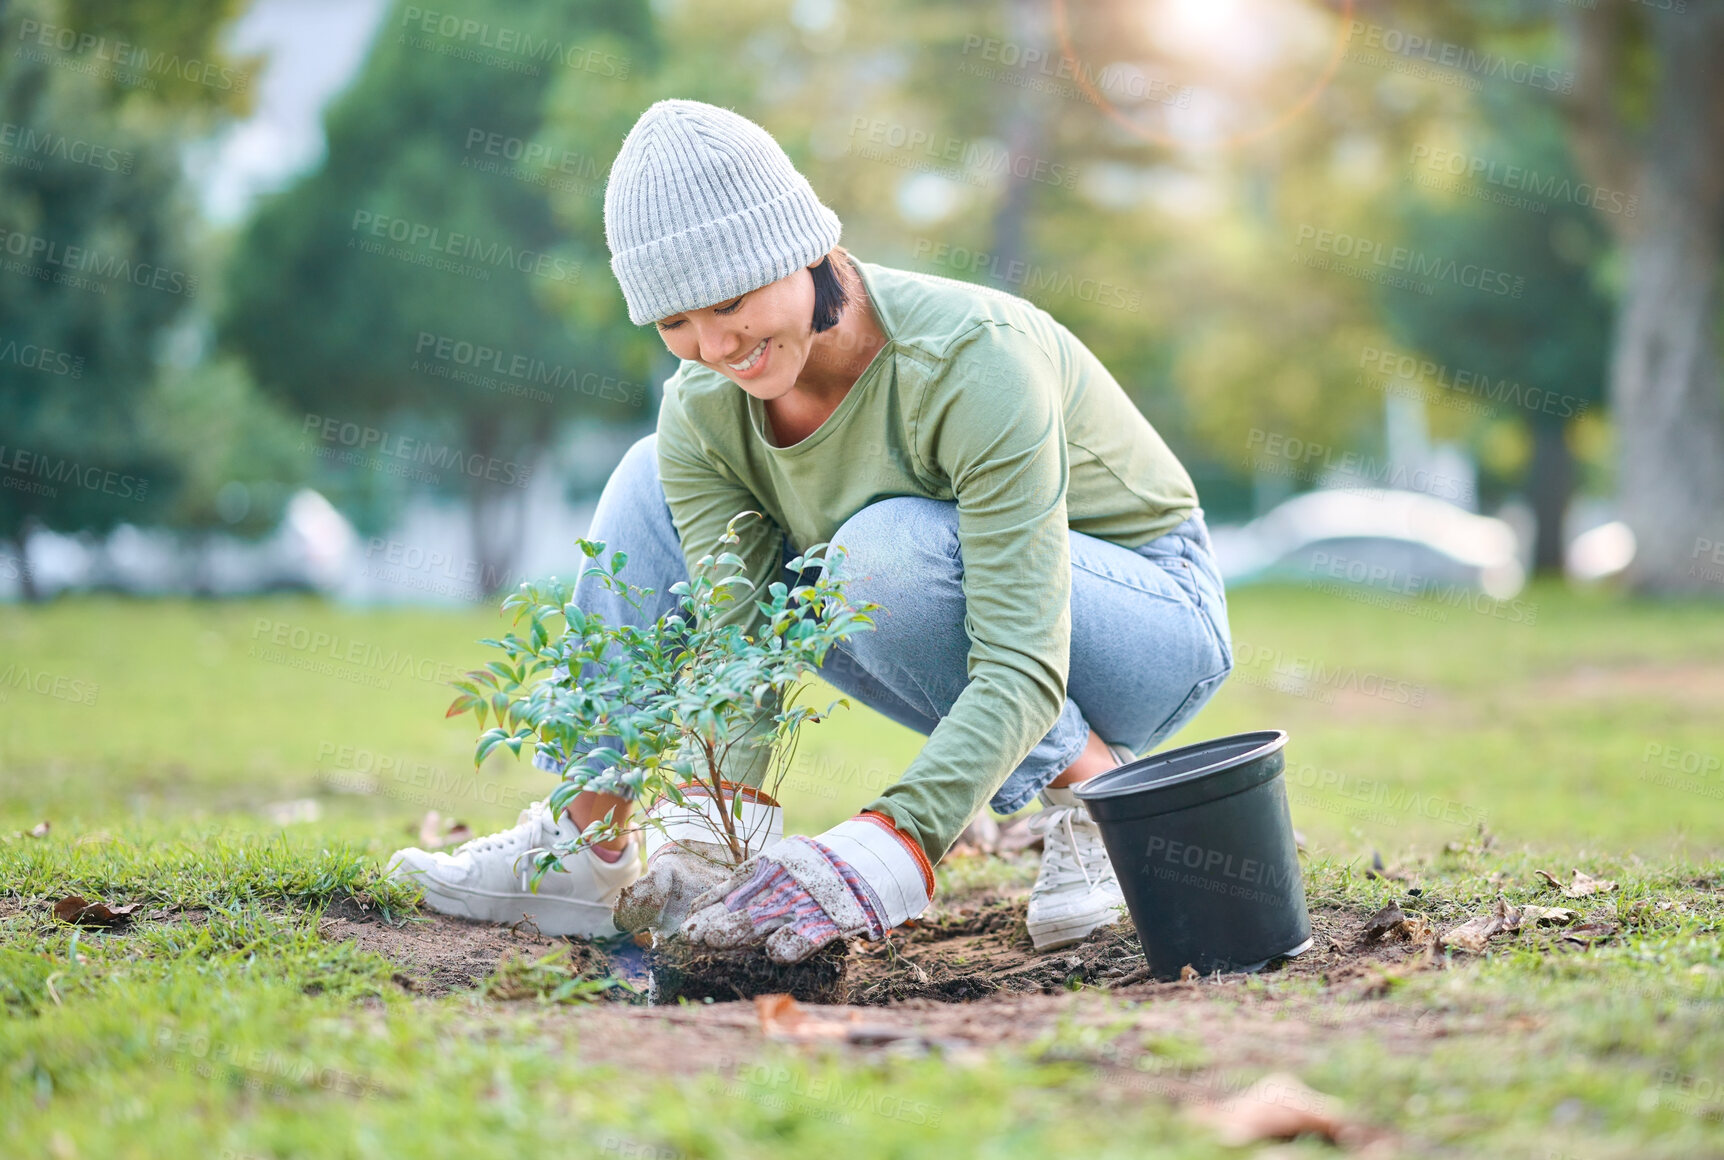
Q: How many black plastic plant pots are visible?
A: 1